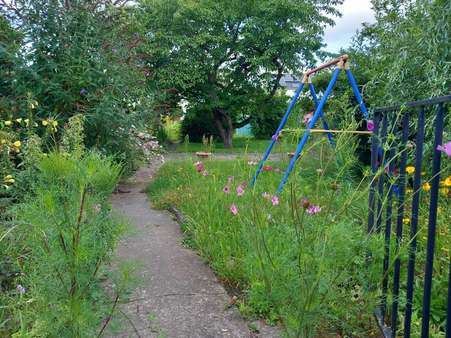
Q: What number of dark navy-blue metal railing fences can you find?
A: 1